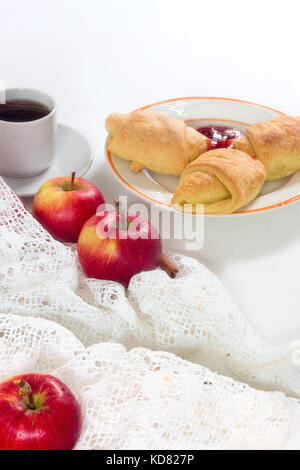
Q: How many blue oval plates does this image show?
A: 0